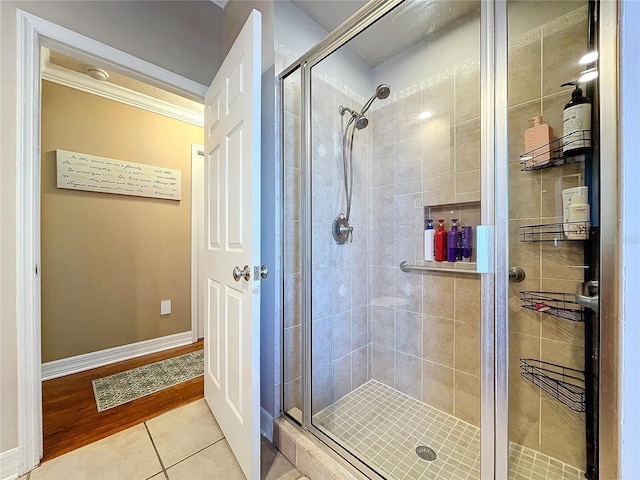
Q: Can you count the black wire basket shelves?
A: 4